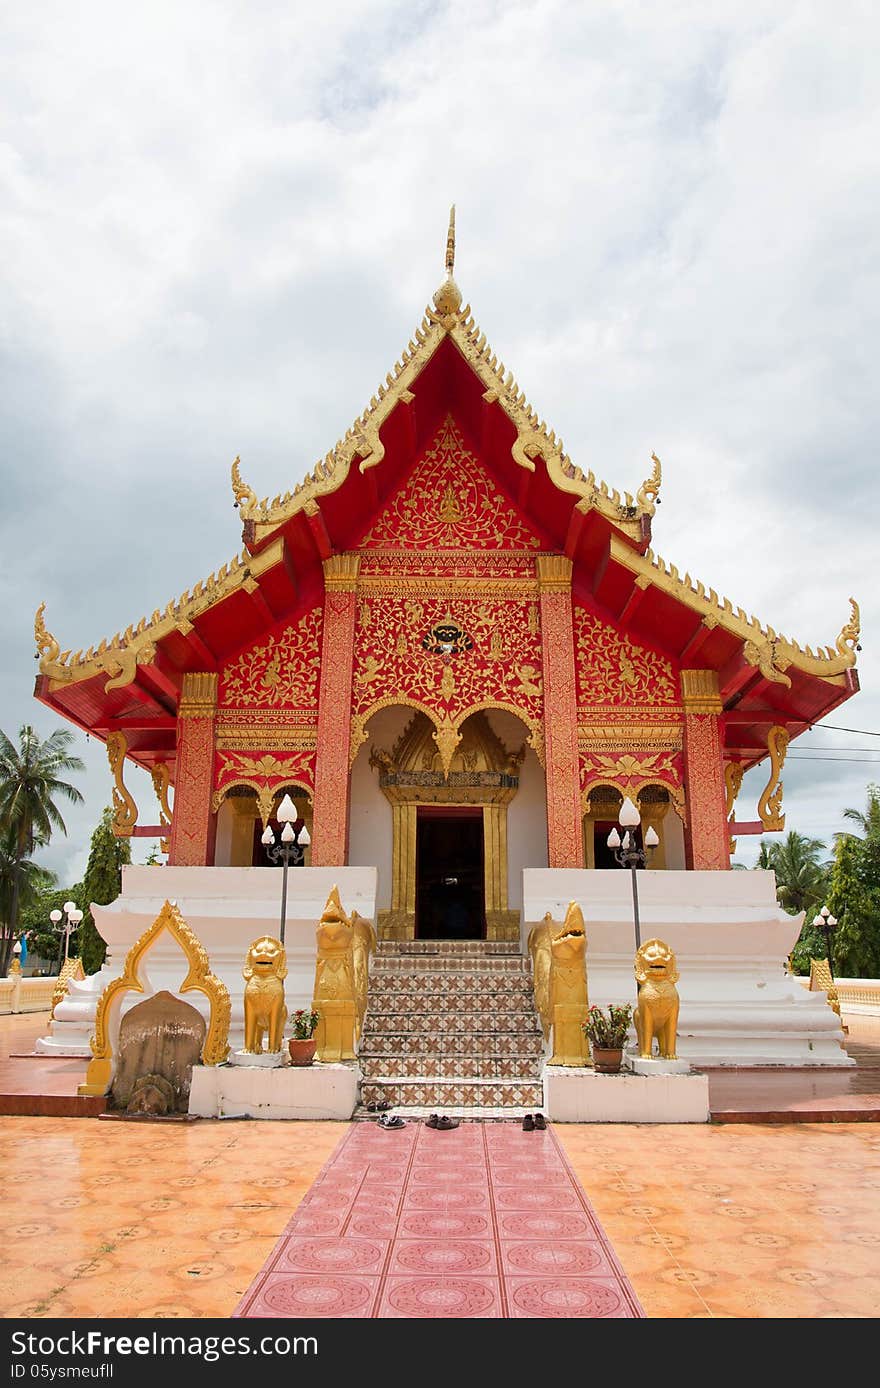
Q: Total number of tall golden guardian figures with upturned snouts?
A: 2